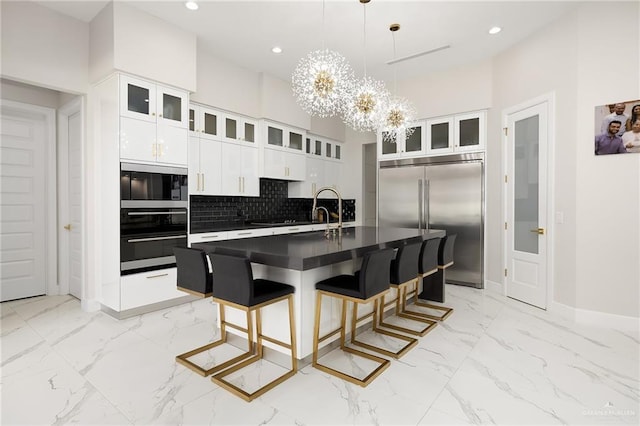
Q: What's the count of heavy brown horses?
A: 0